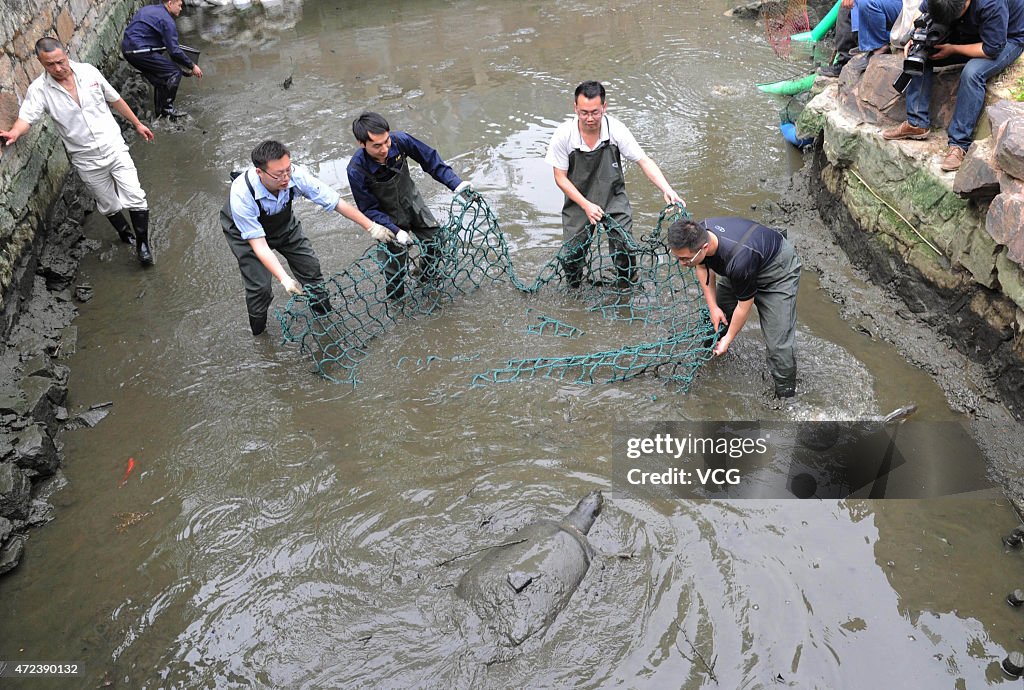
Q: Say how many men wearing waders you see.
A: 4